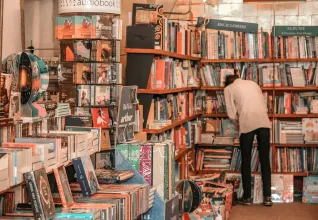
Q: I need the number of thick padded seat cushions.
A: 0